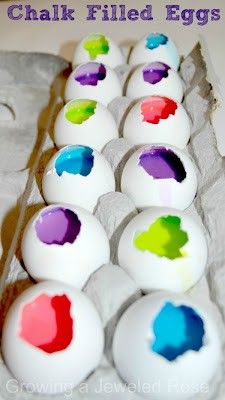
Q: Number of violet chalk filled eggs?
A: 4